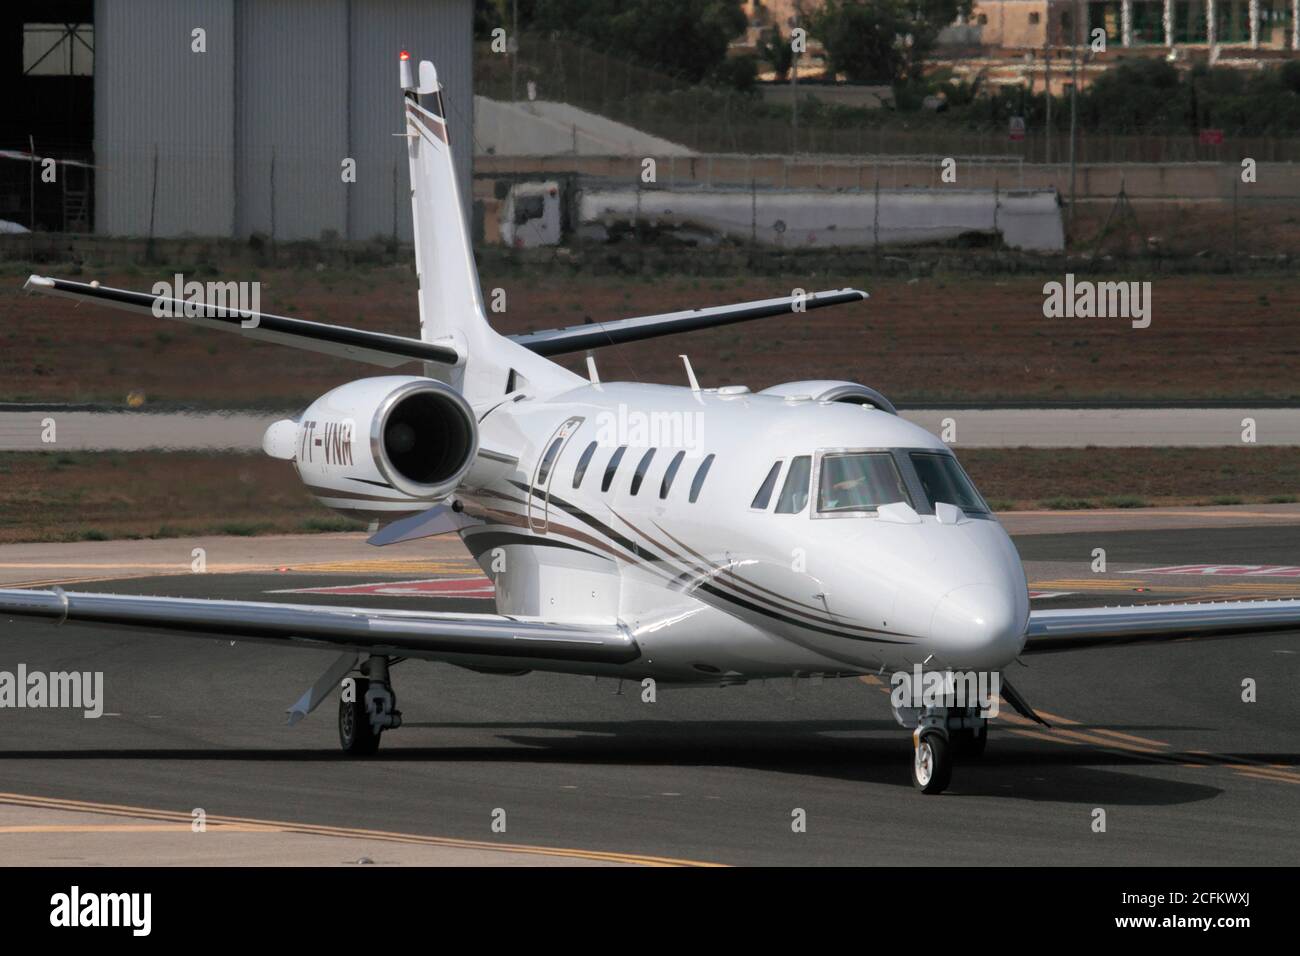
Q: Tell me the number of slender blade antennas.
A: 2